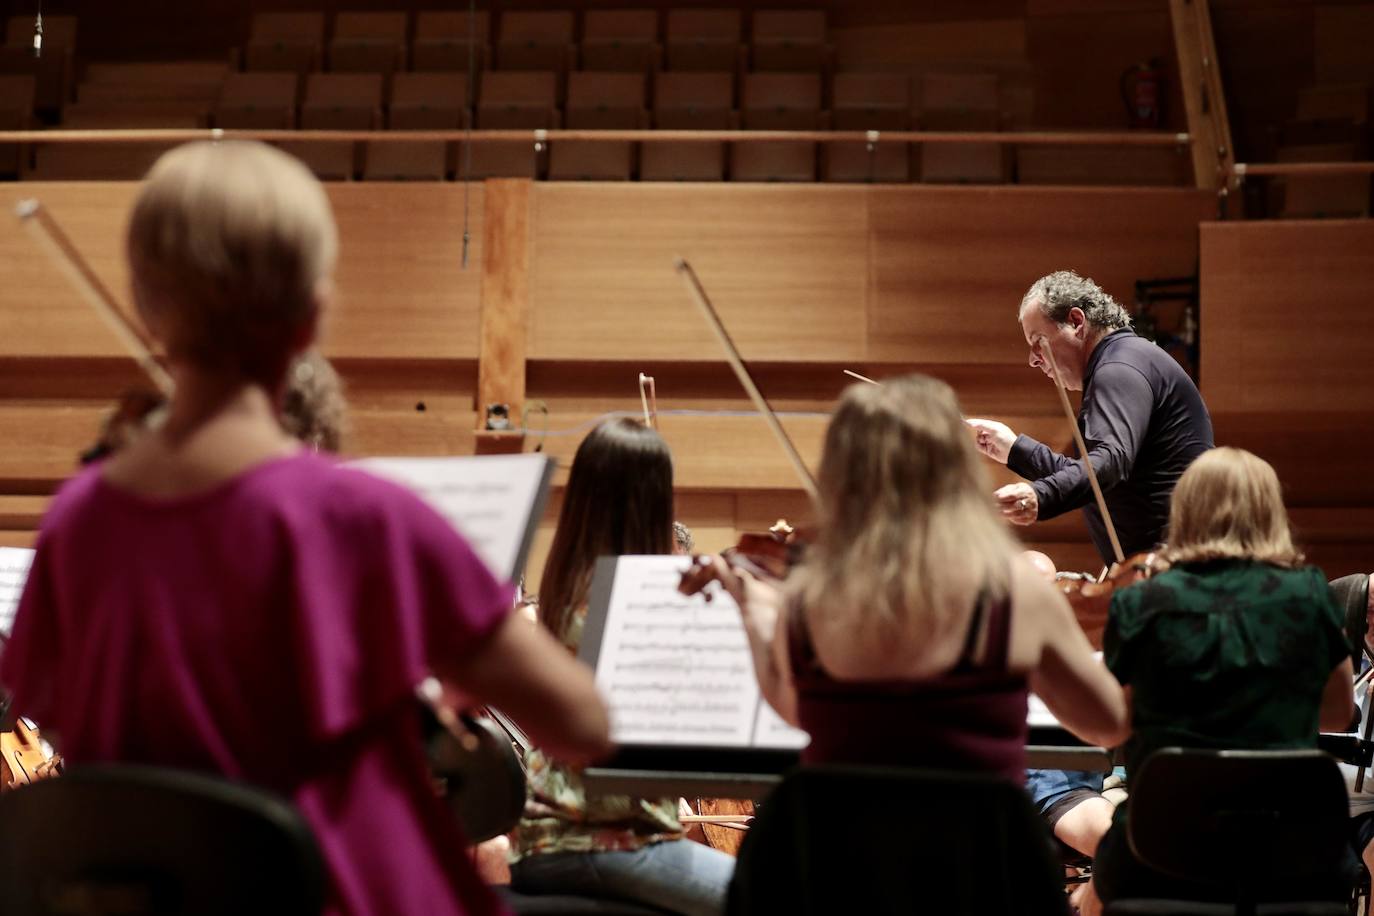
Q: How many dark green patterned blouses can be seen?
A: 1